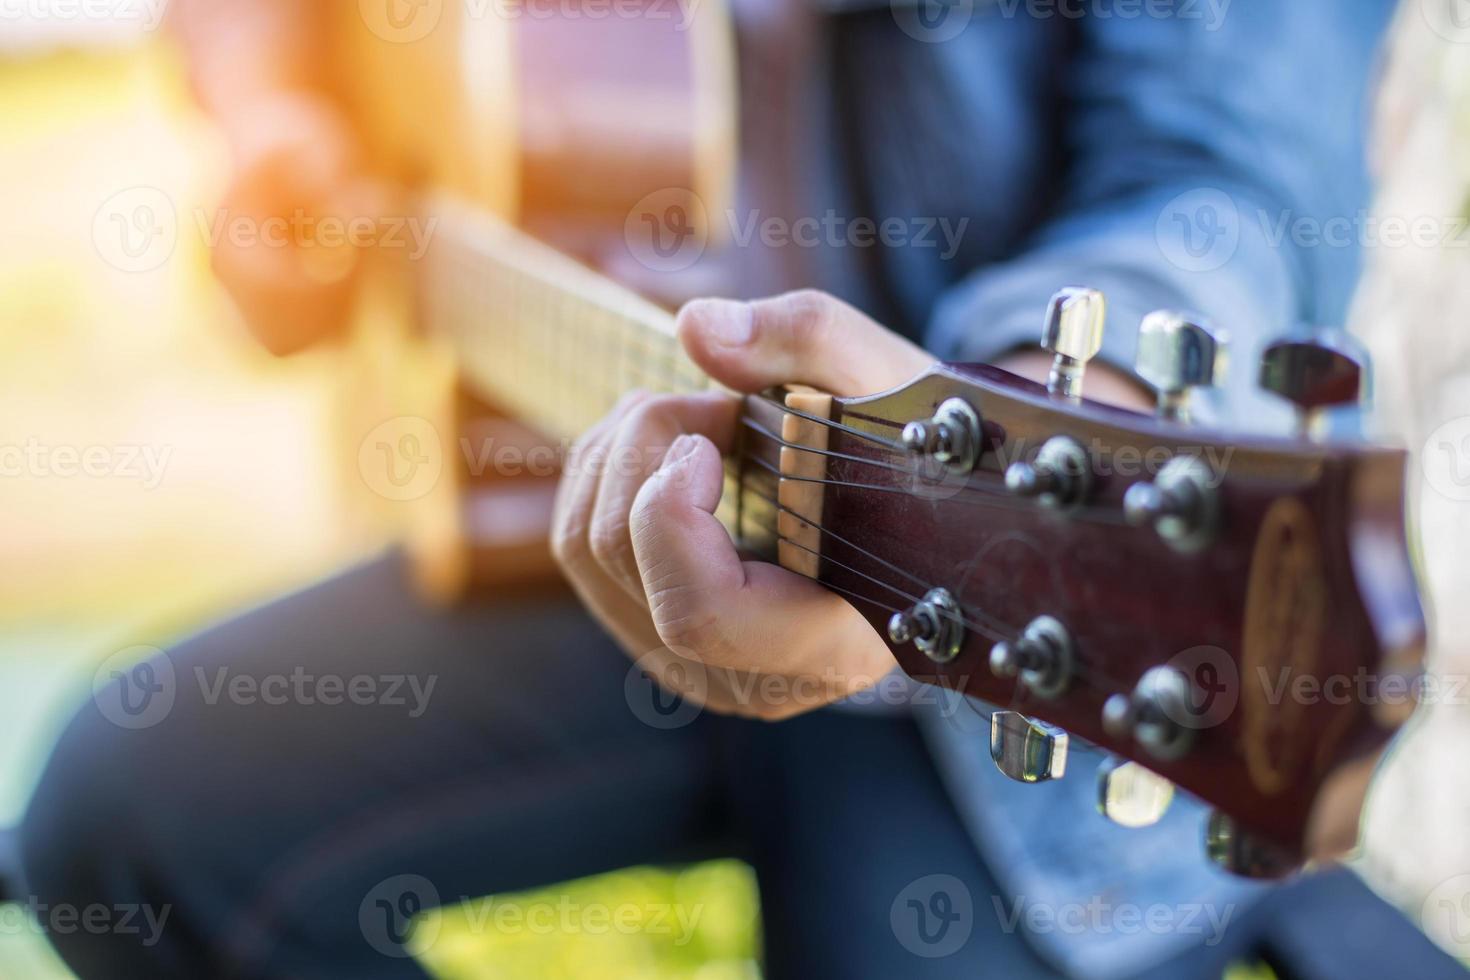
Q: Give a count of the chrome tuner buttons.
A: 6